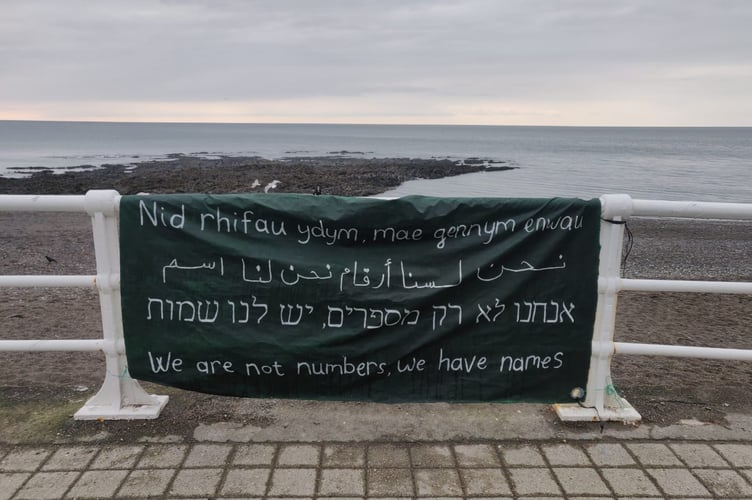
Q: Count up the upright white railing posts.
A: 2